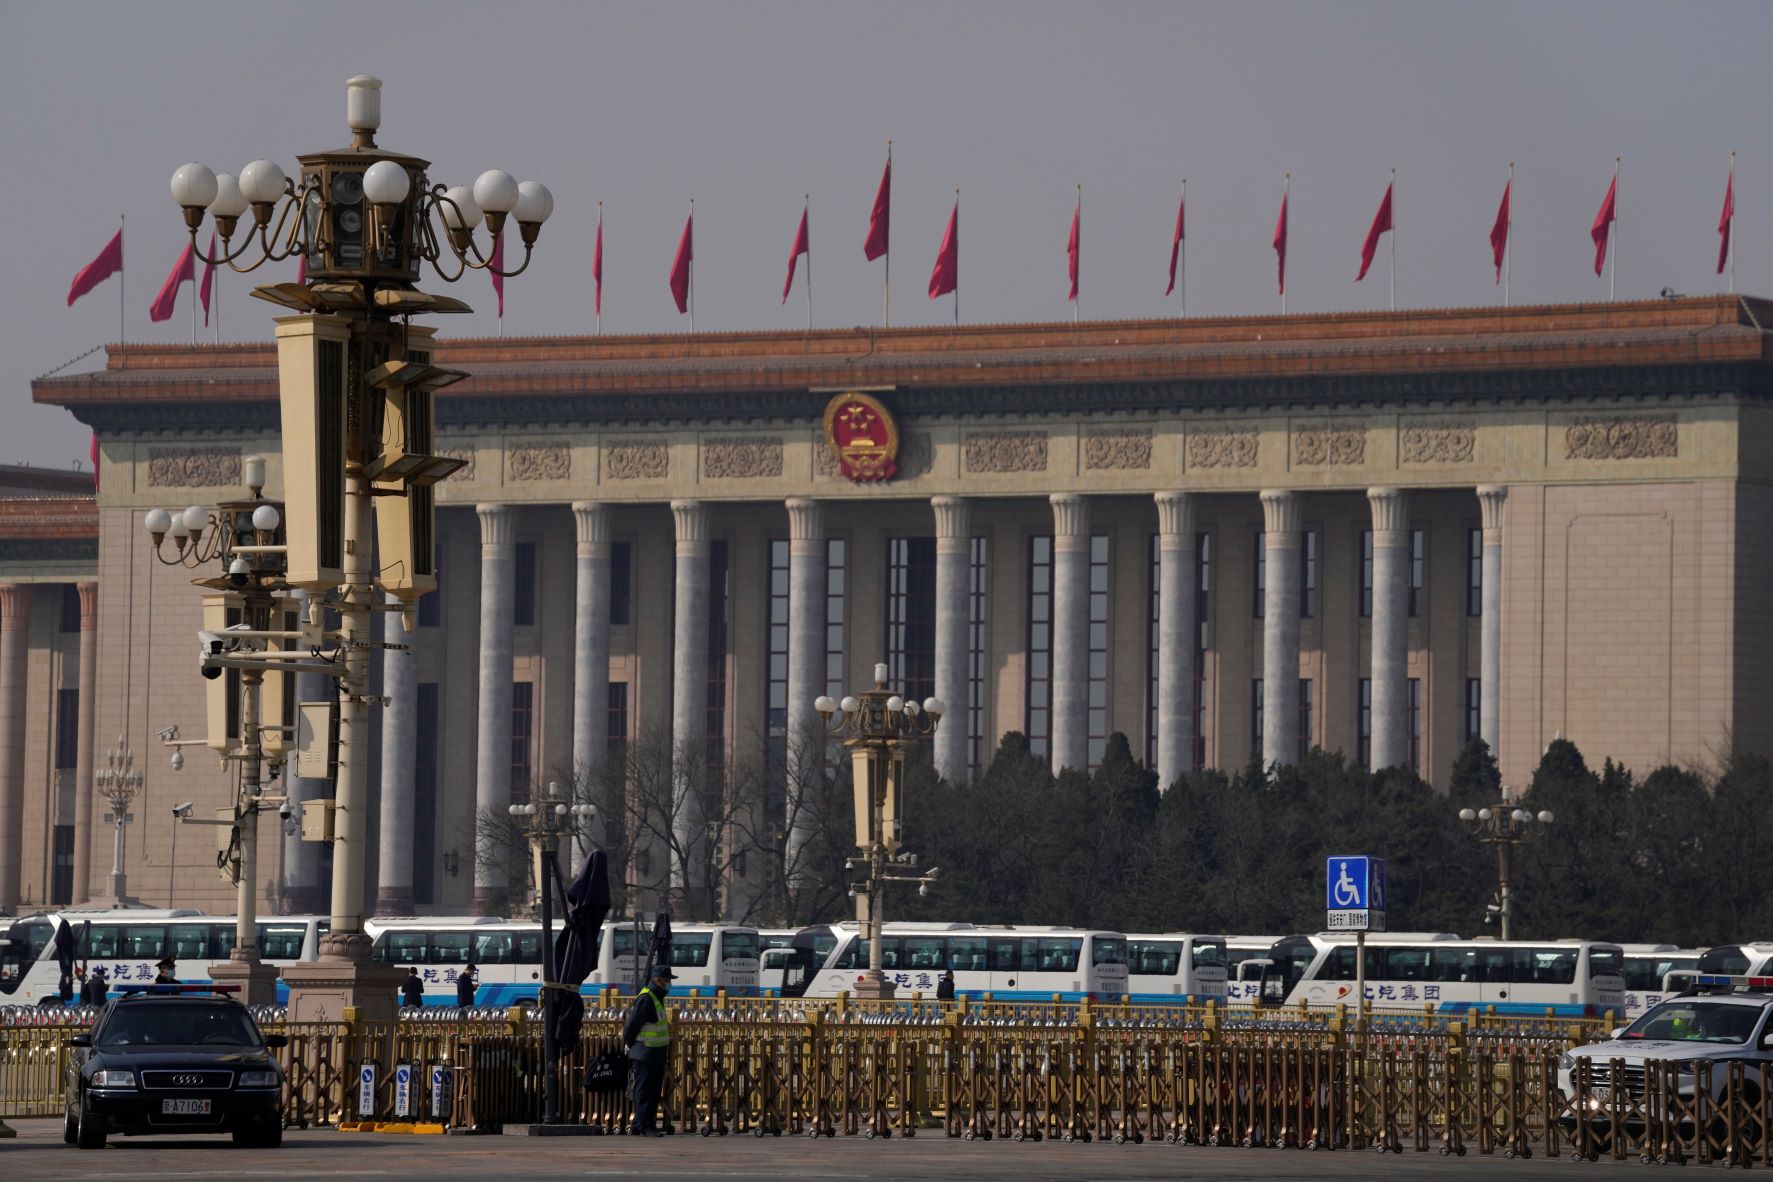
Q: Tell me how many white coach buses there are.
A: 11